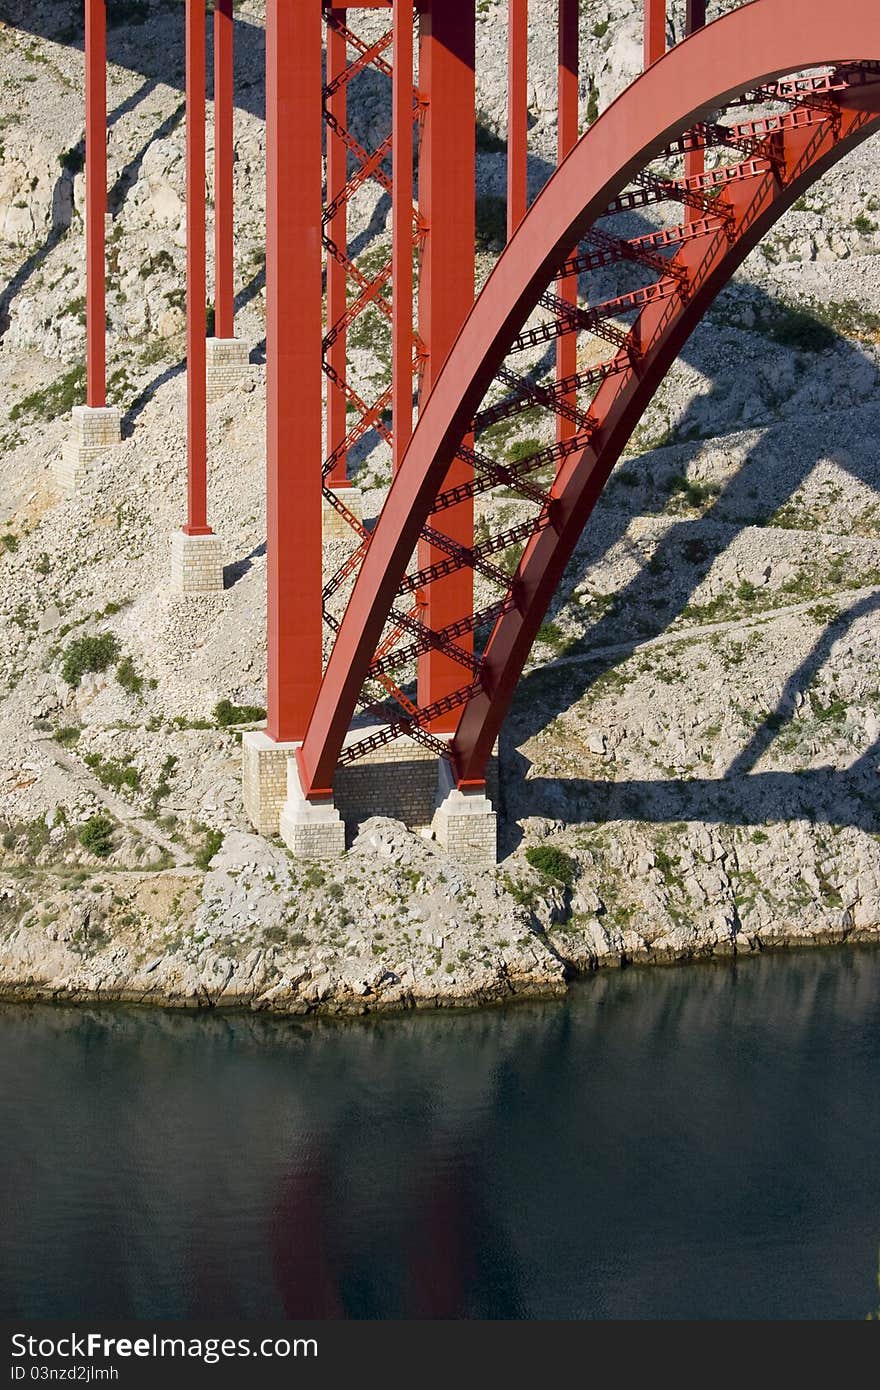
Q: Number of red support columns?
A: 11